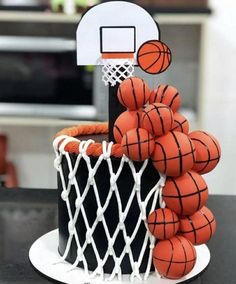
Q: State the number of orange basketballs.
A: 13